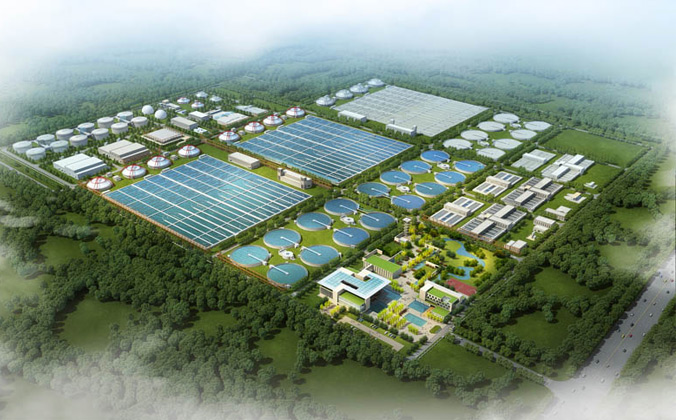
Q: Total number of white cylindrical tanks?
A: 12